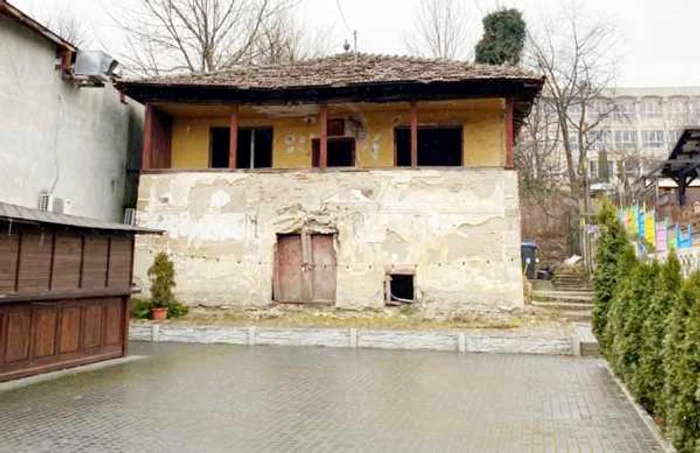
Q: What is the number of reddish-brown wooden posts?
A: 5